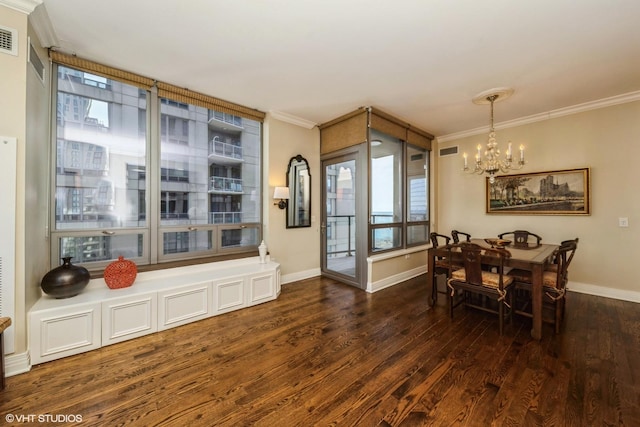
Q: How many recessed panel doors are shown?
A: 5